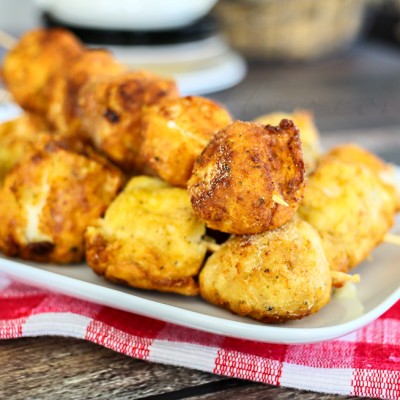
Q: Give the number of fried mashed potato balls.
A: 11